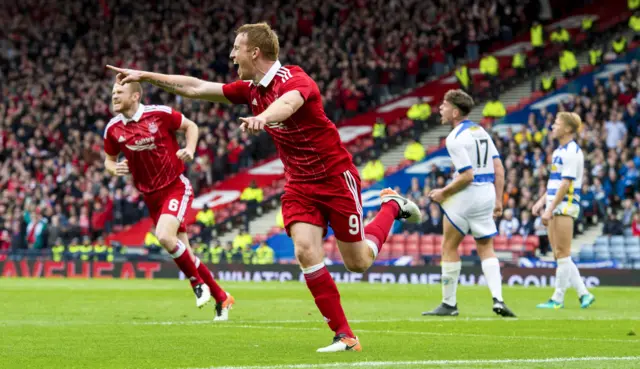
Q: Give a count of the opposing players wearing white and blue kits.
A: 2